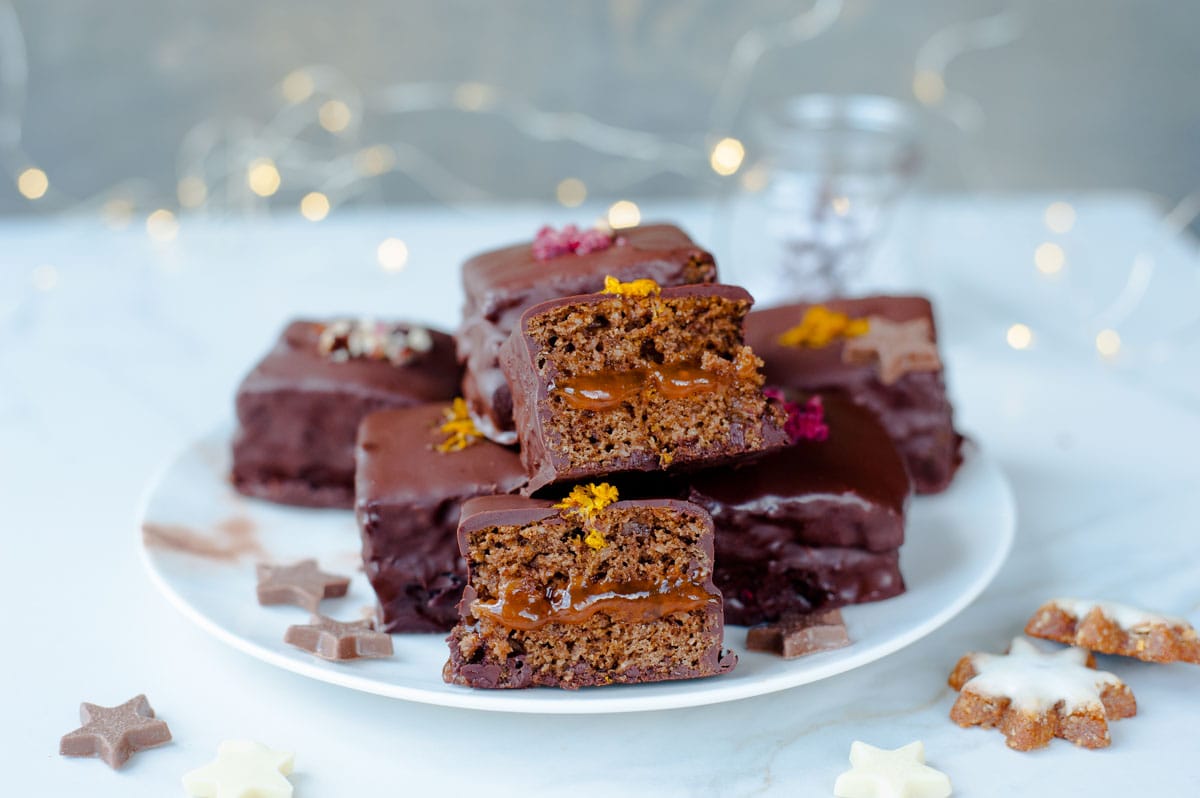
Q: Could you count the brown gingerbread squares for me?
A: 7